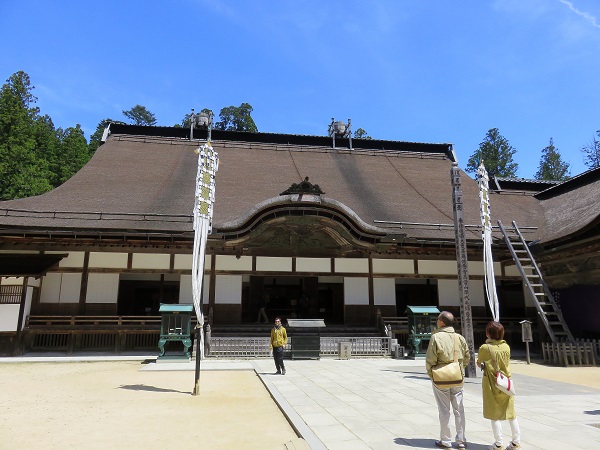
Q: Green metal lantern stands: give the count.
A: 2